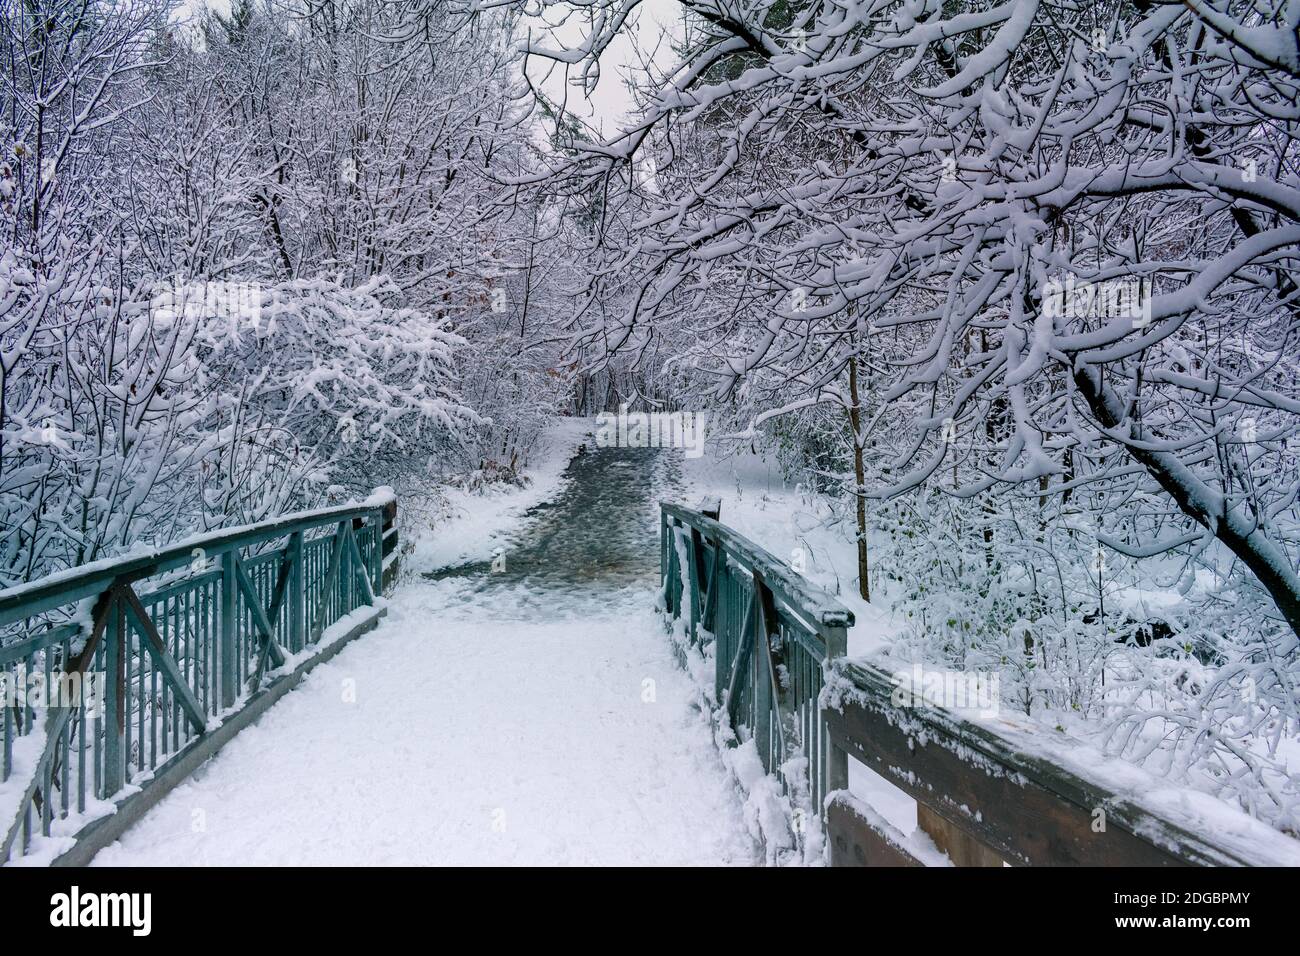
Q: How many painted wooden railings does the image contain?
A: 2